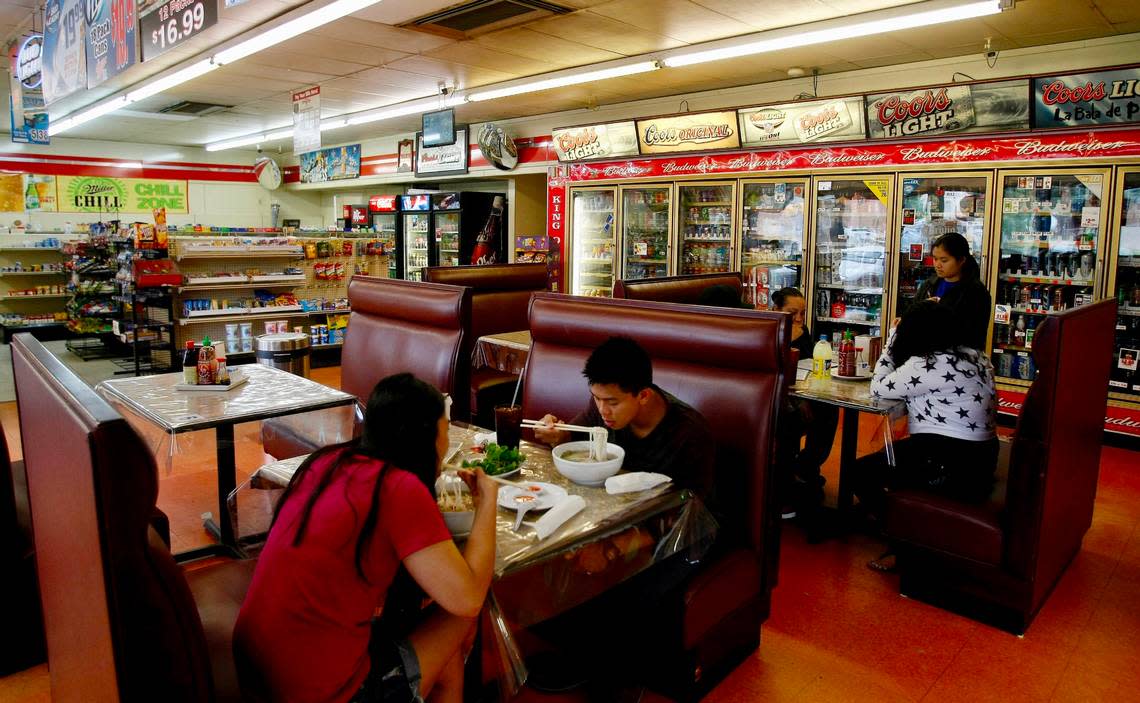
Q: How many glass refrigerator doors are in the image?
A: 11